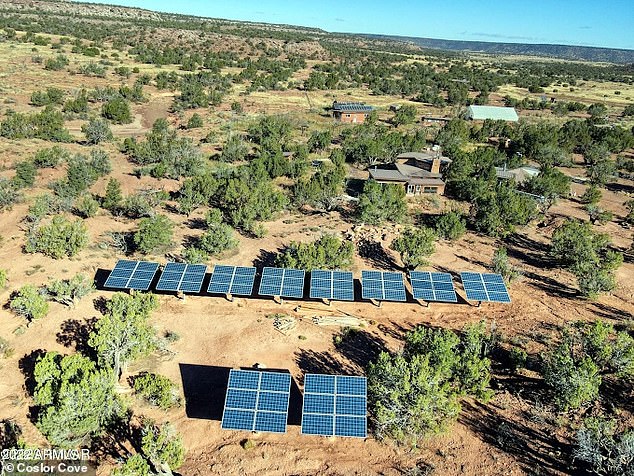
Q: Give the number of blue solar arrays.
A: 10